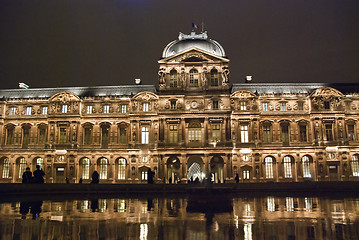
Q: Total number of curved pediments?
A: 4